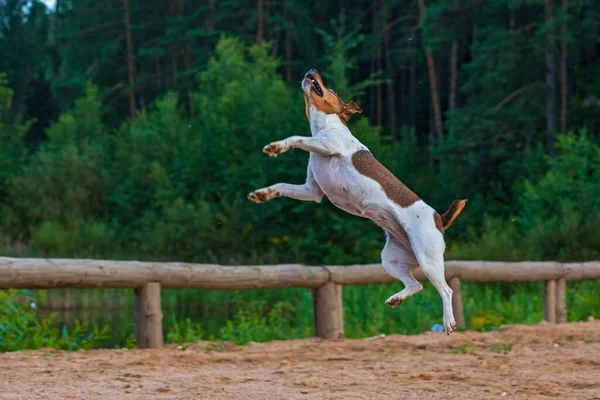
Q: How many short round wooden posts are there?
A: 5